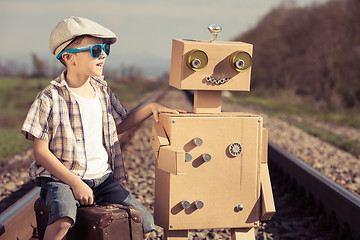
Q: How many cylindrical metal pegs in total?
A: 5